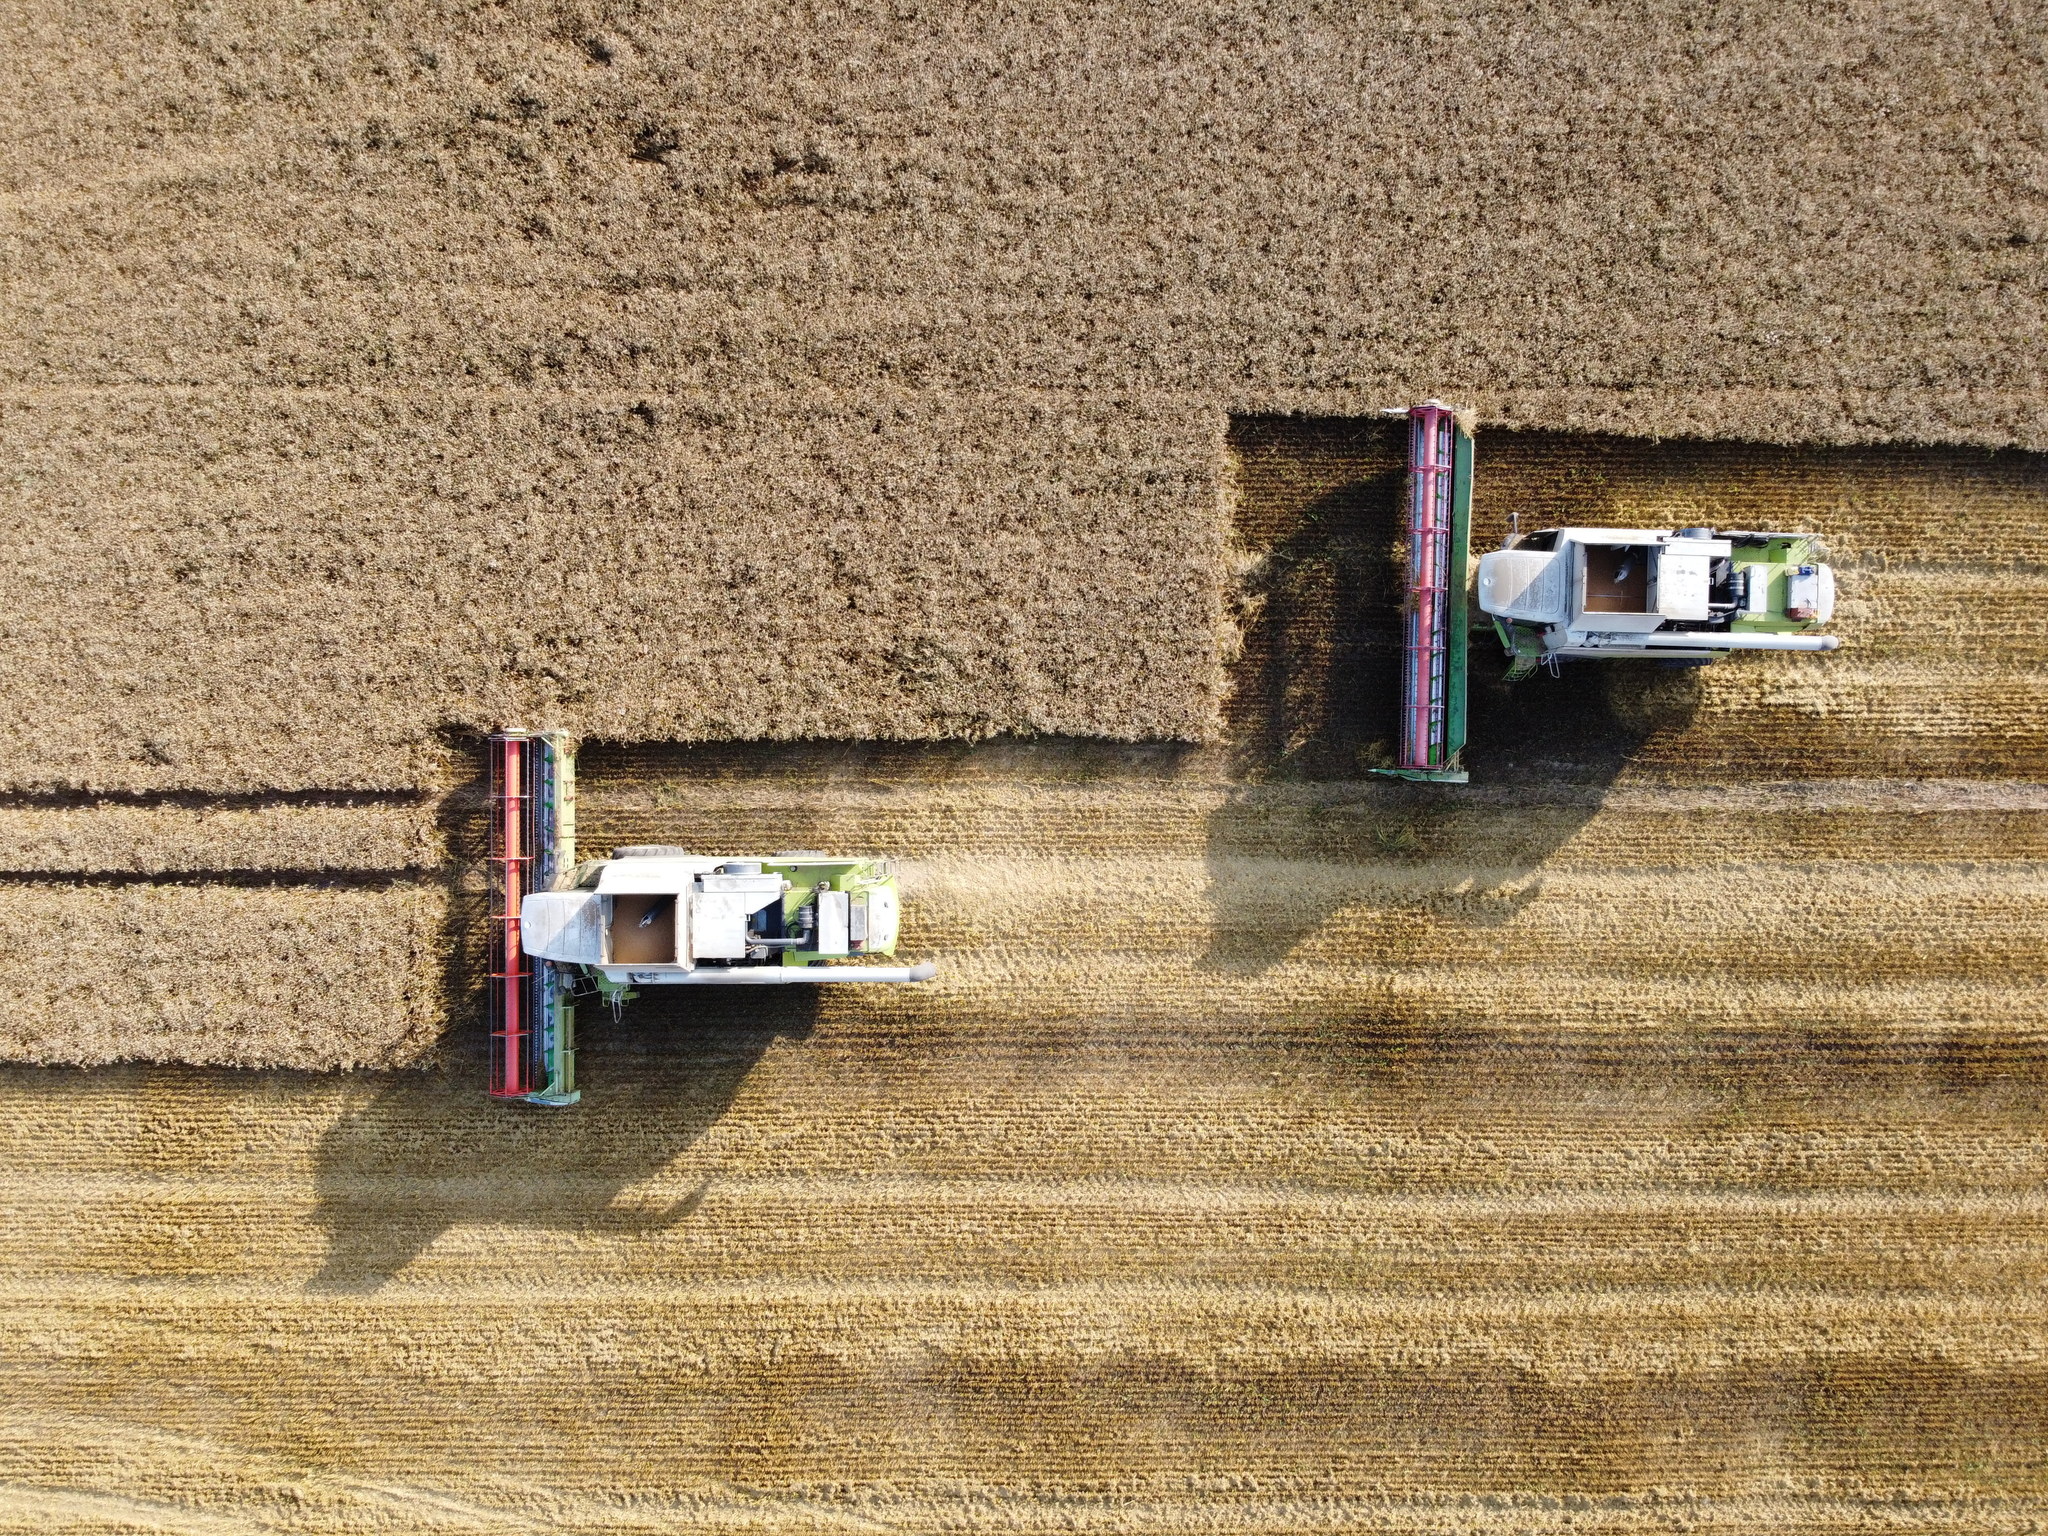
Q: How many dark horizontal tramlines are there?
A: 2